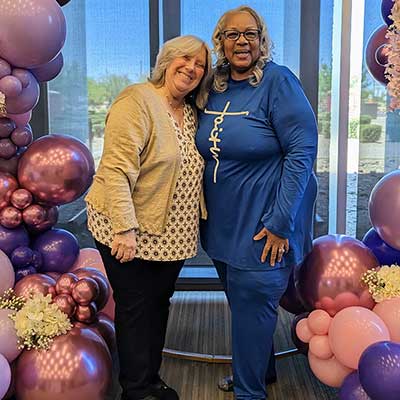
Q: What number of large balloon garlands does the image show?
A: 2